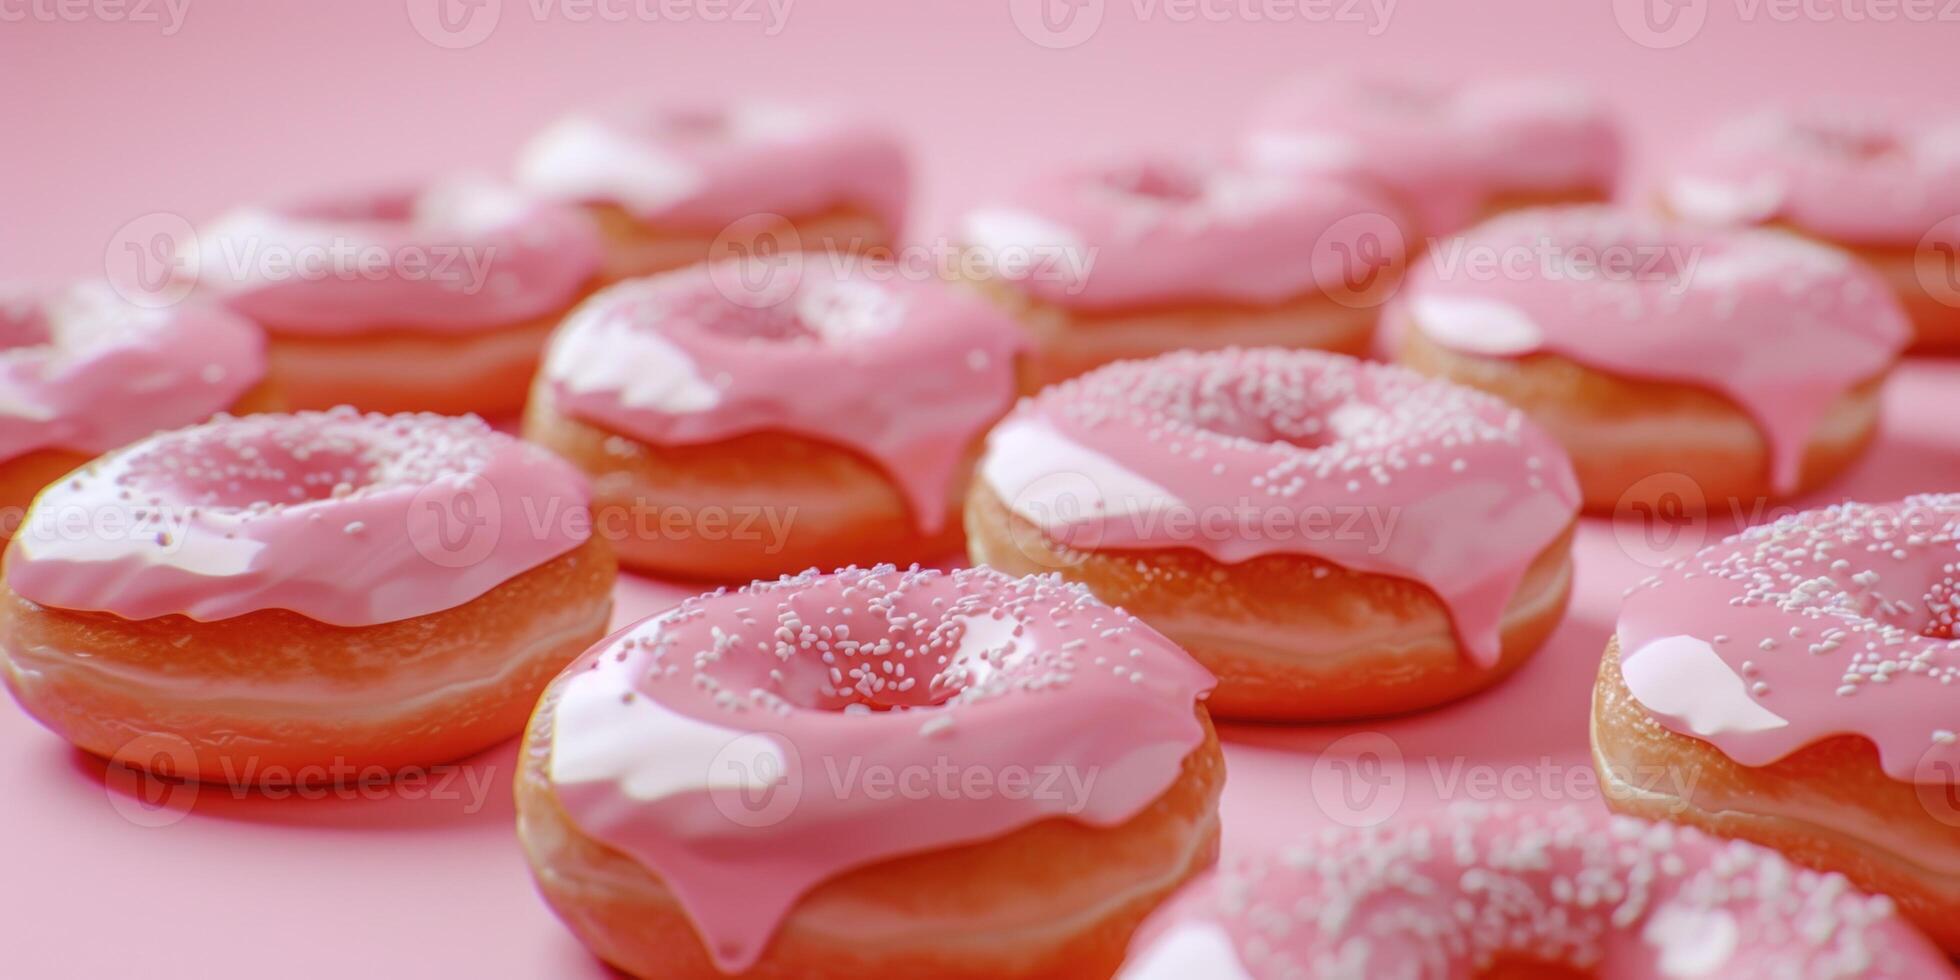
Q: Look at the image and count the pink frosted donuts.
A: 13